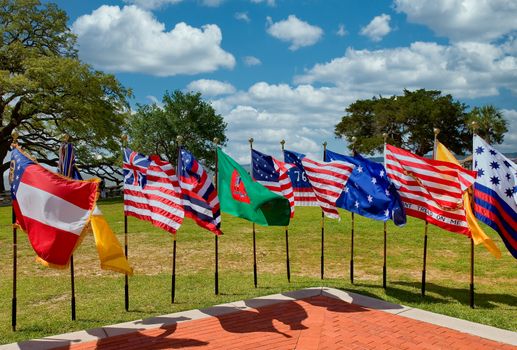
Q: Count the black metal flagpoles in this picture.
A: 12